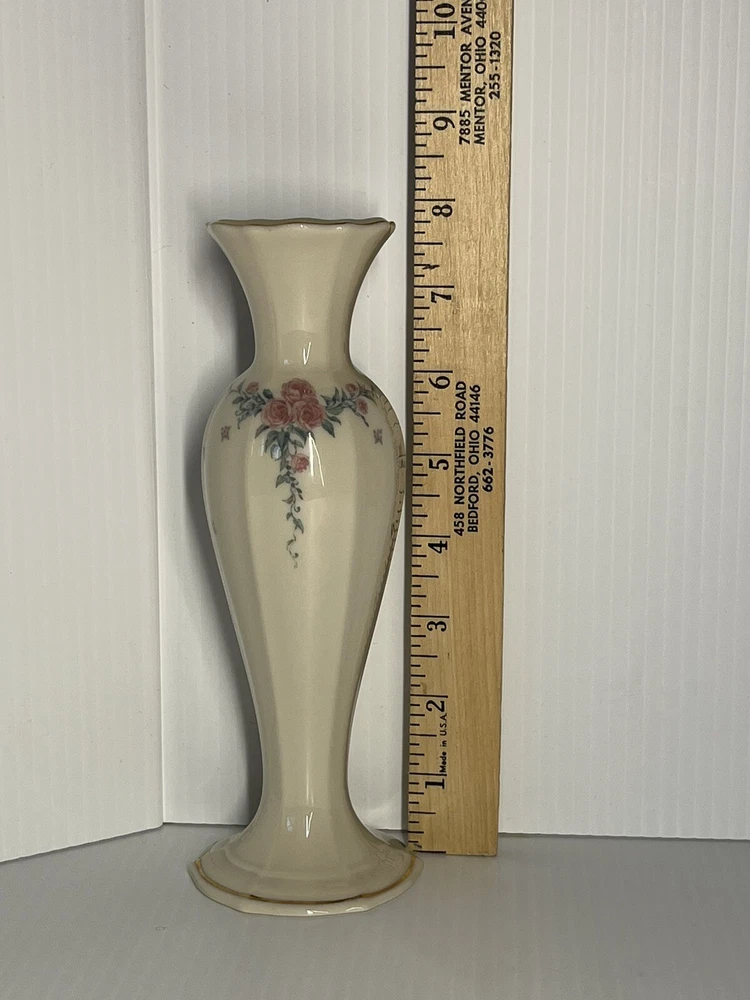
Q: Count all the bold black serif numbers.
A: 10